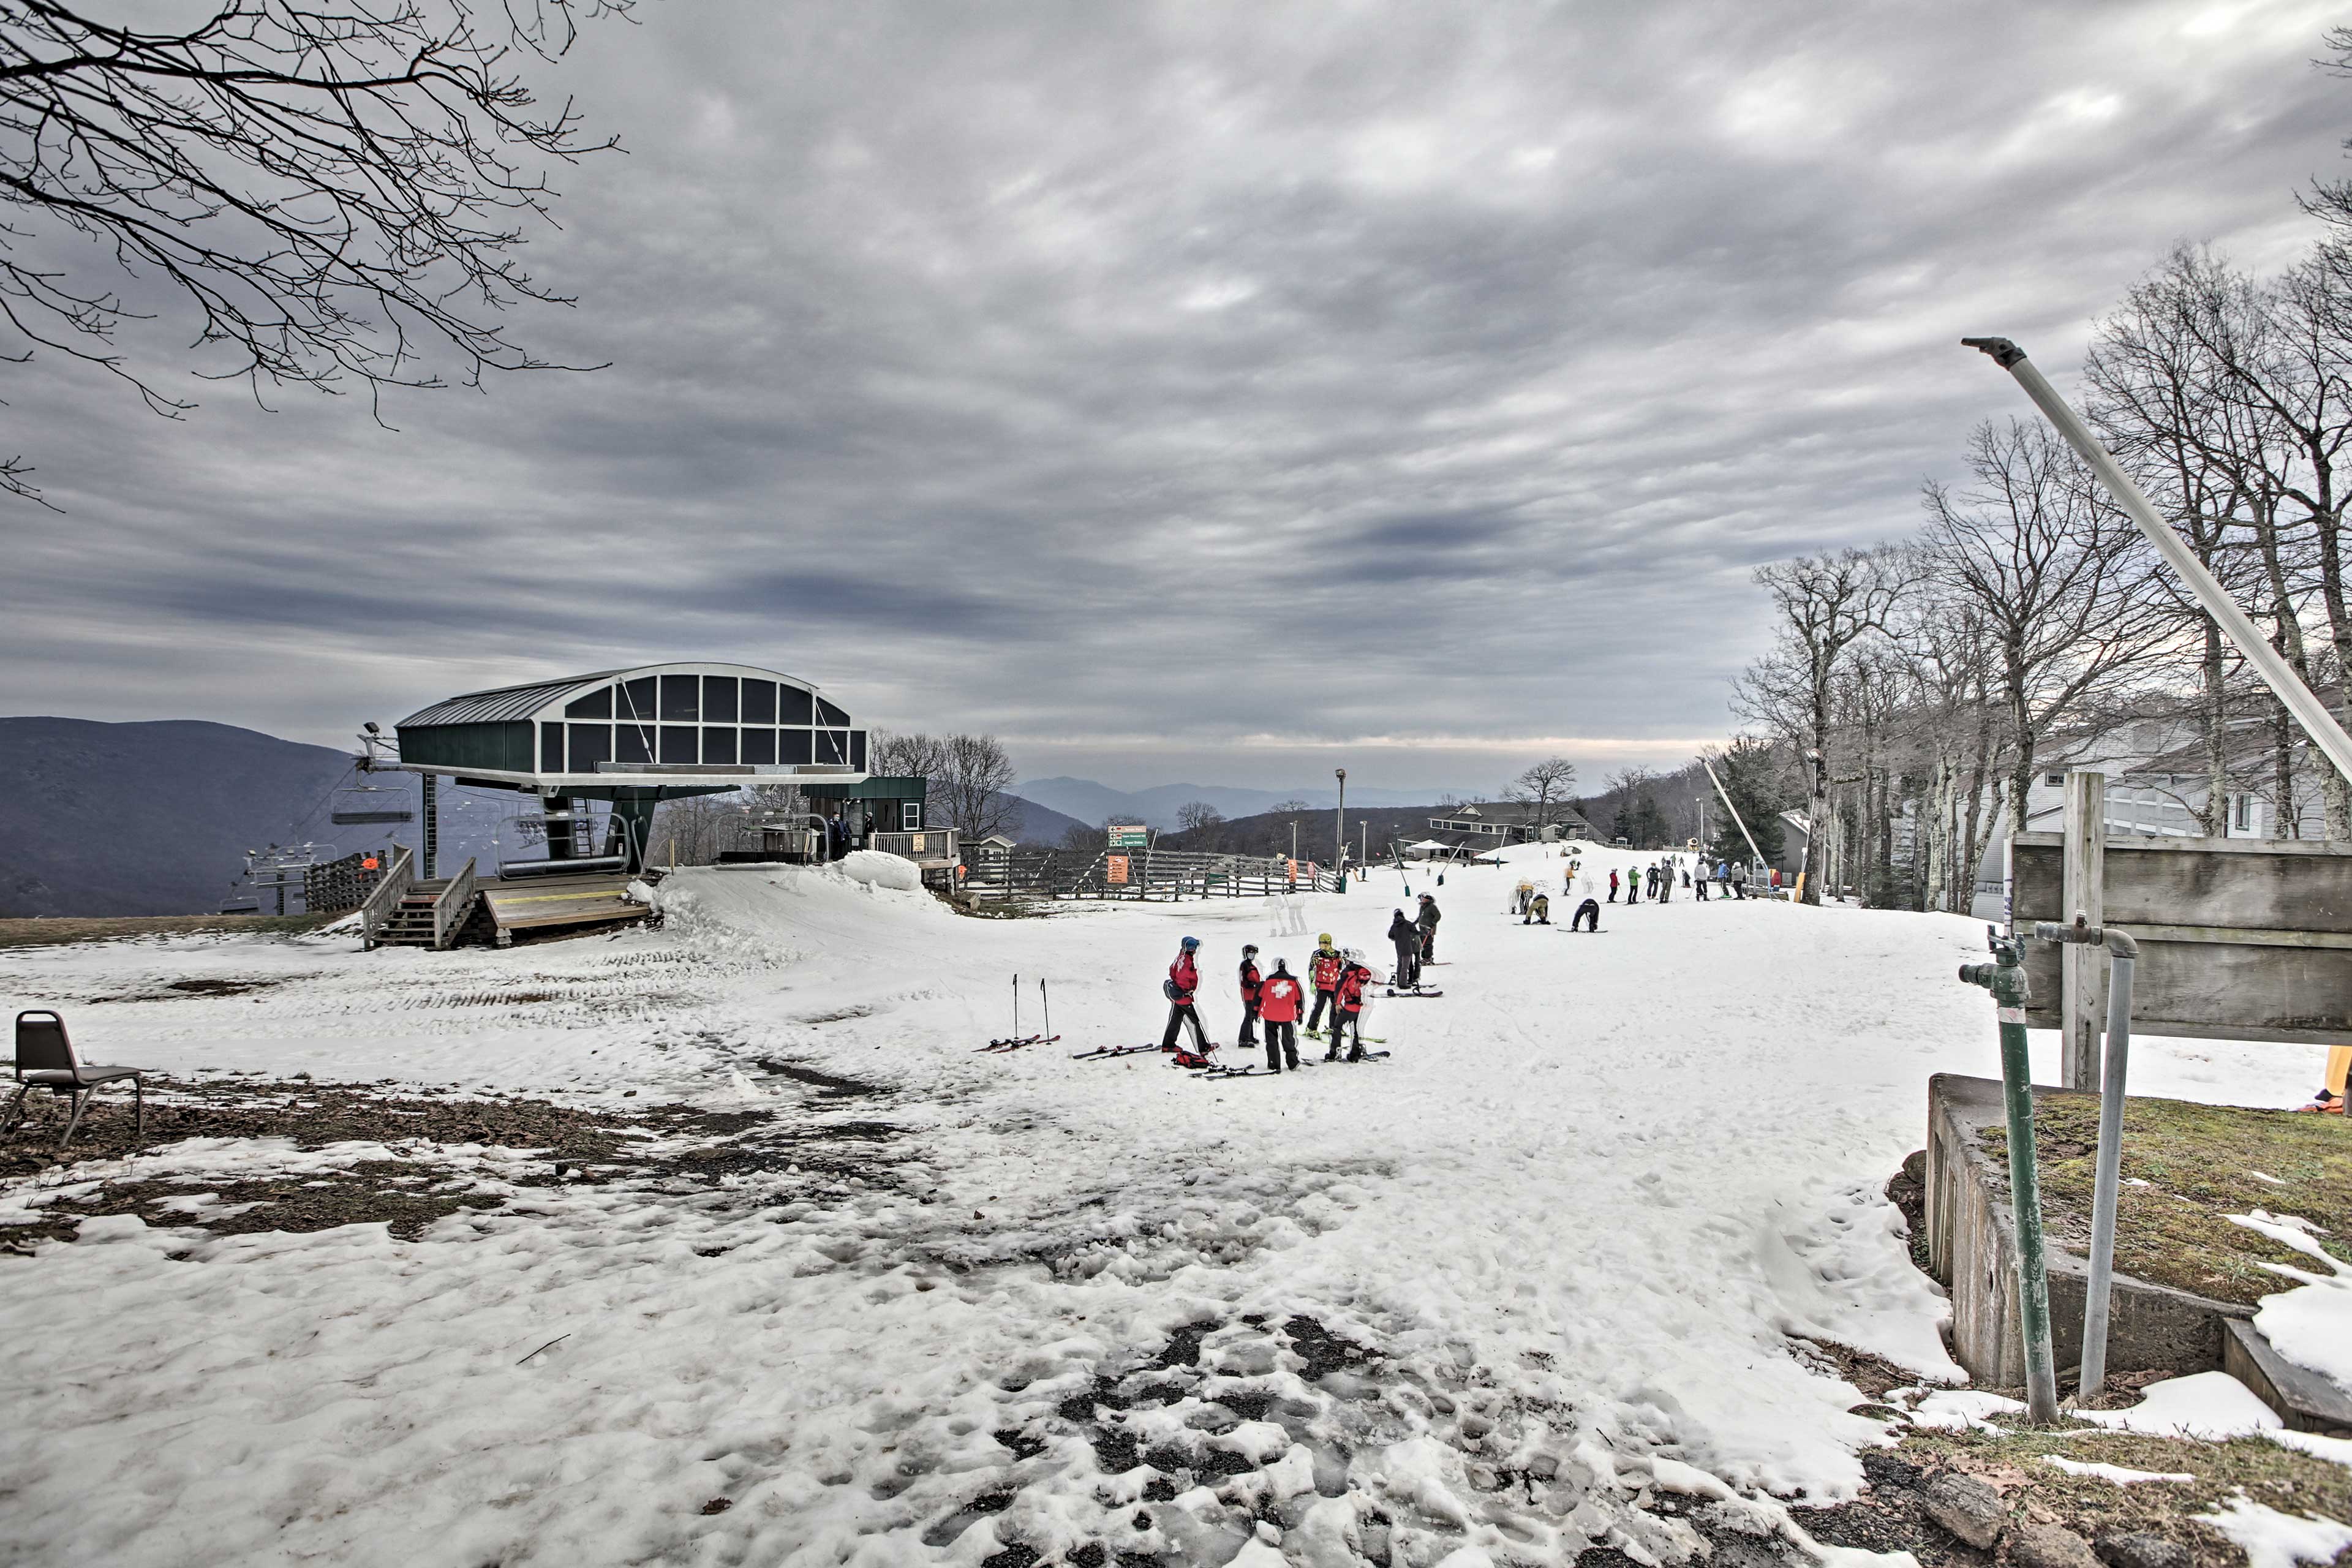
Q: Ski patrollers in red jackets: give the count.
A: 5